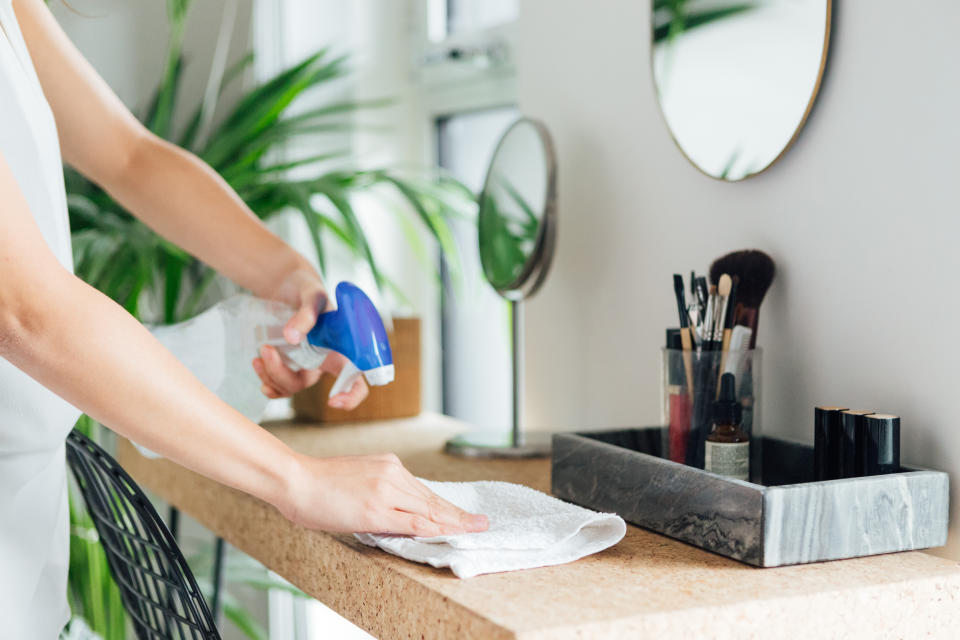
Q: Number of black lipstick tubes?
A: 3